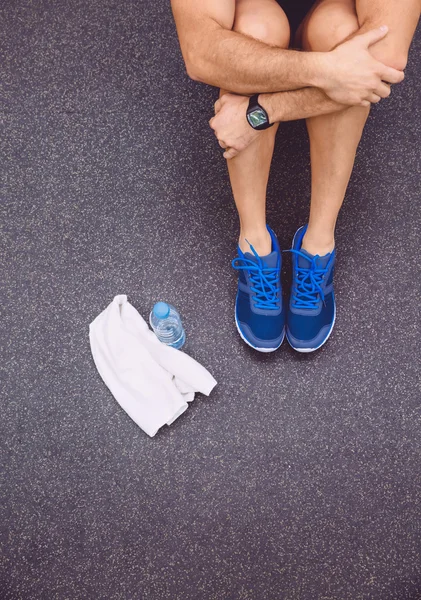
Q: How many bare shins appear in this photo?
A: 2